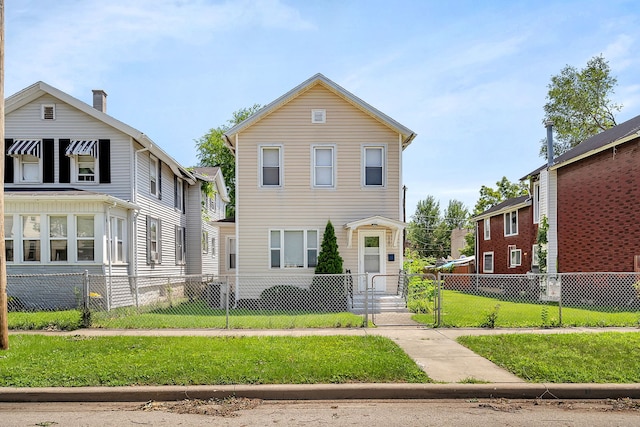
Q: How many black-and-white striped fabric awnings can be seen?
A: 2